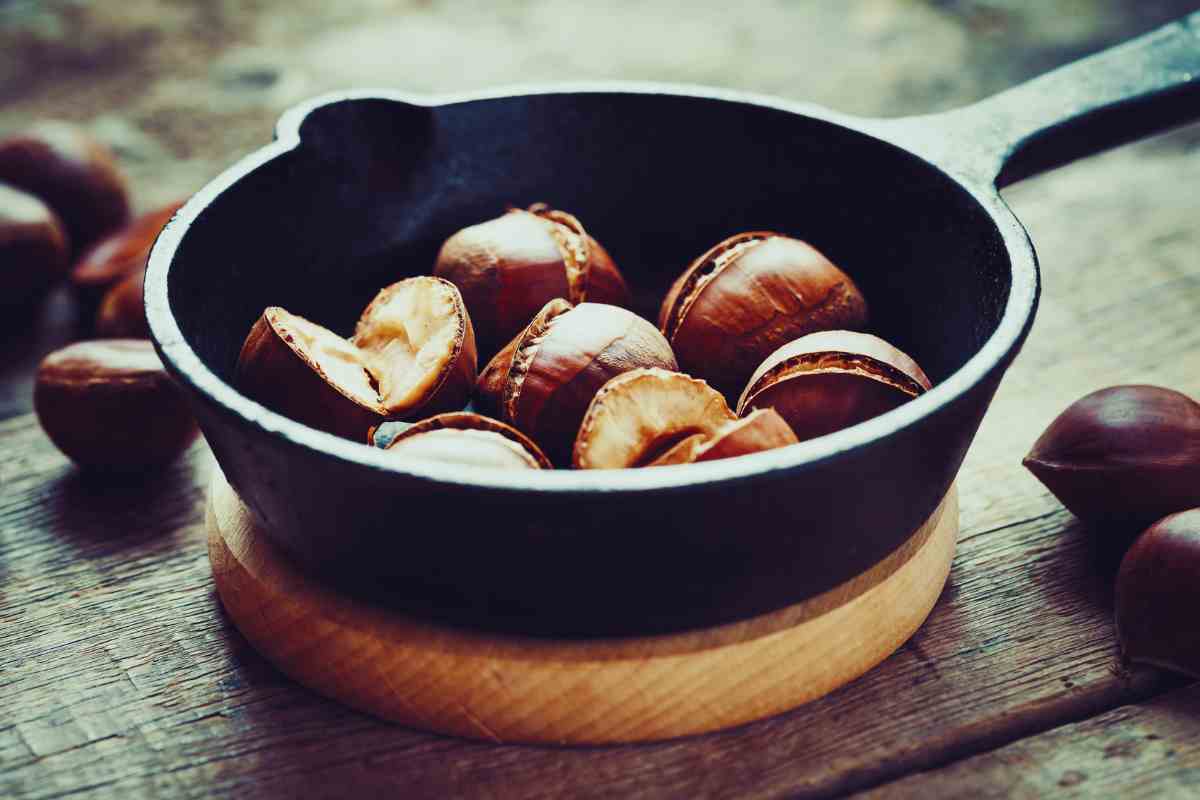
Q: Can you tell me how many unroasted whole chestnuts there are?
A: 7